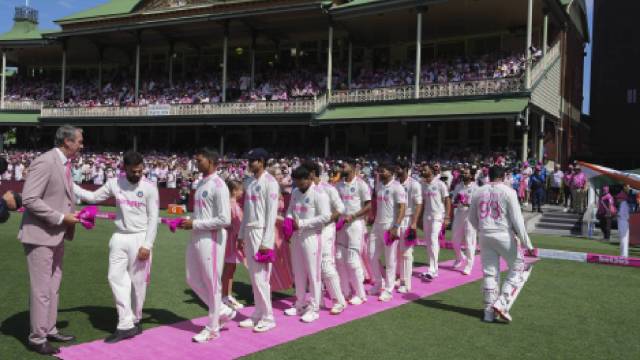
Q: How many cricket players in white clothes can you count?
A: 11